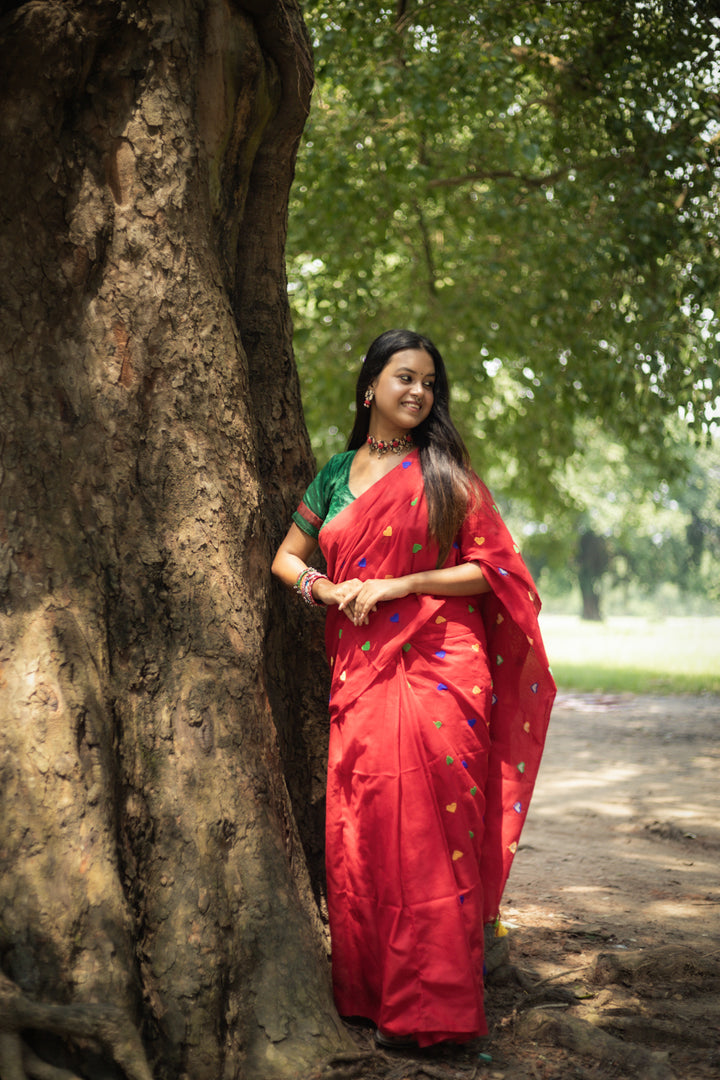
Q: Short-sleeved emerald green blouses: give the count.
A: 1